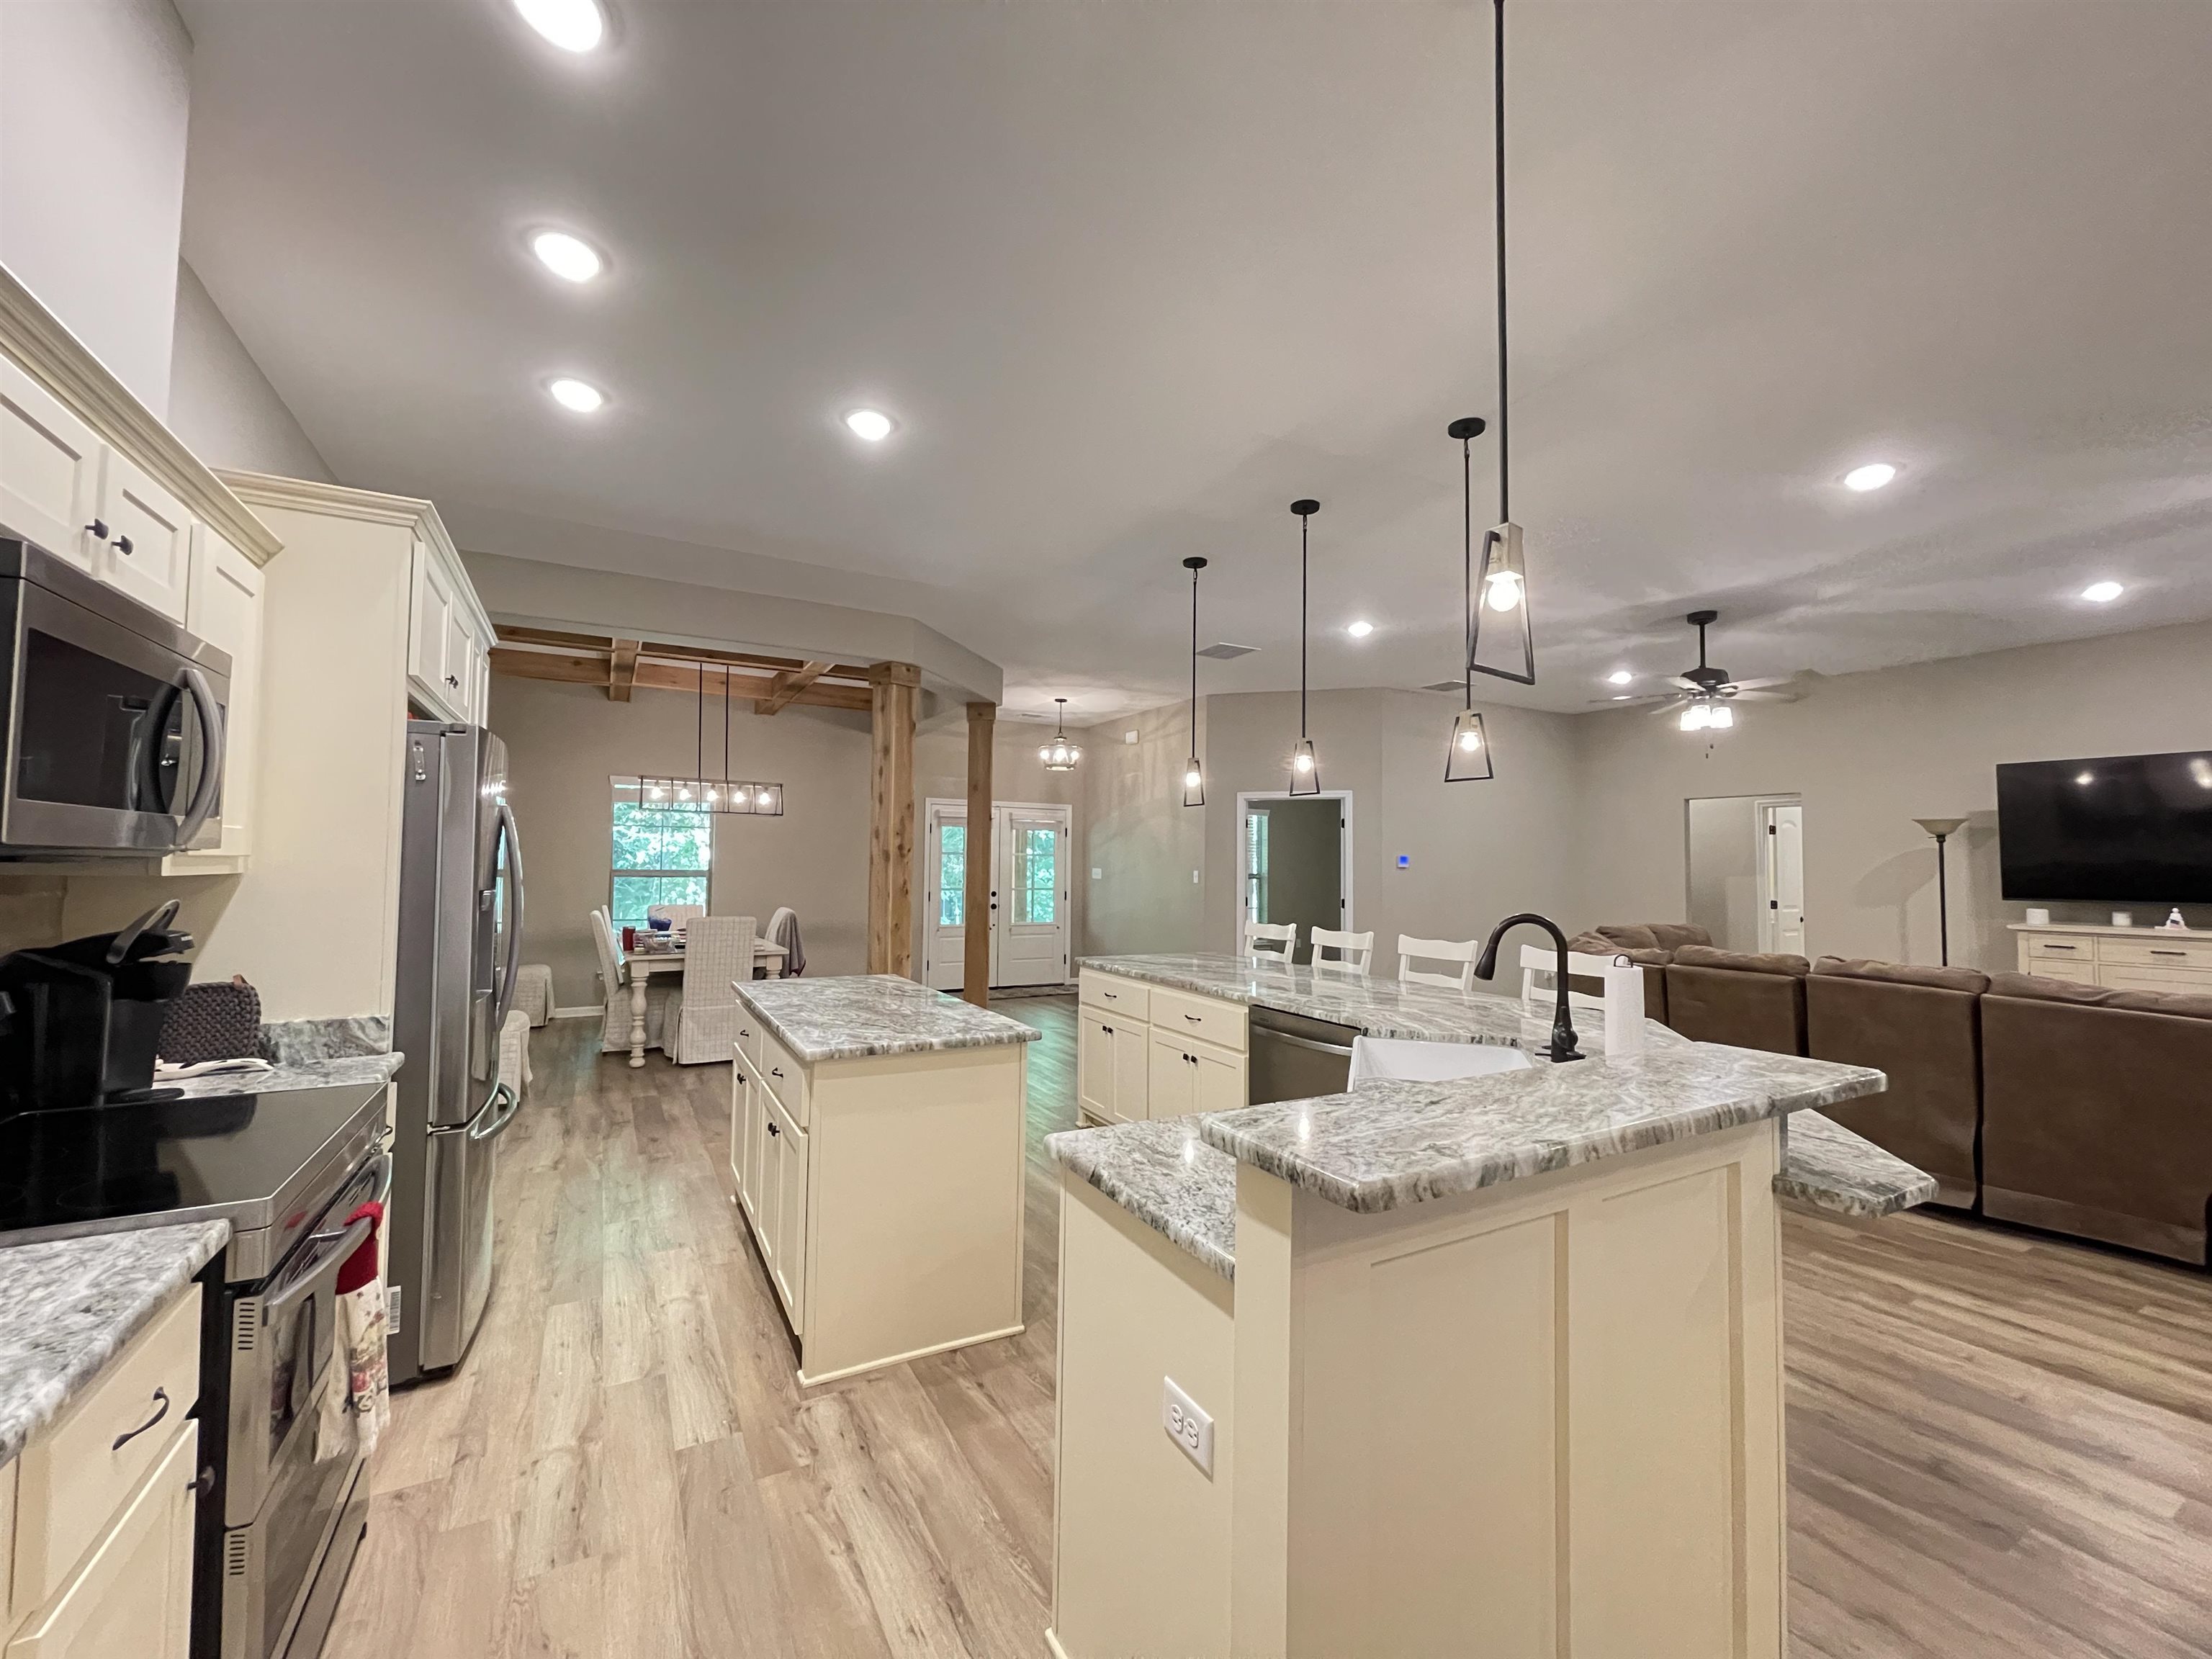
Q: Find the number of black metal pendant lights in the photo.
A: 4